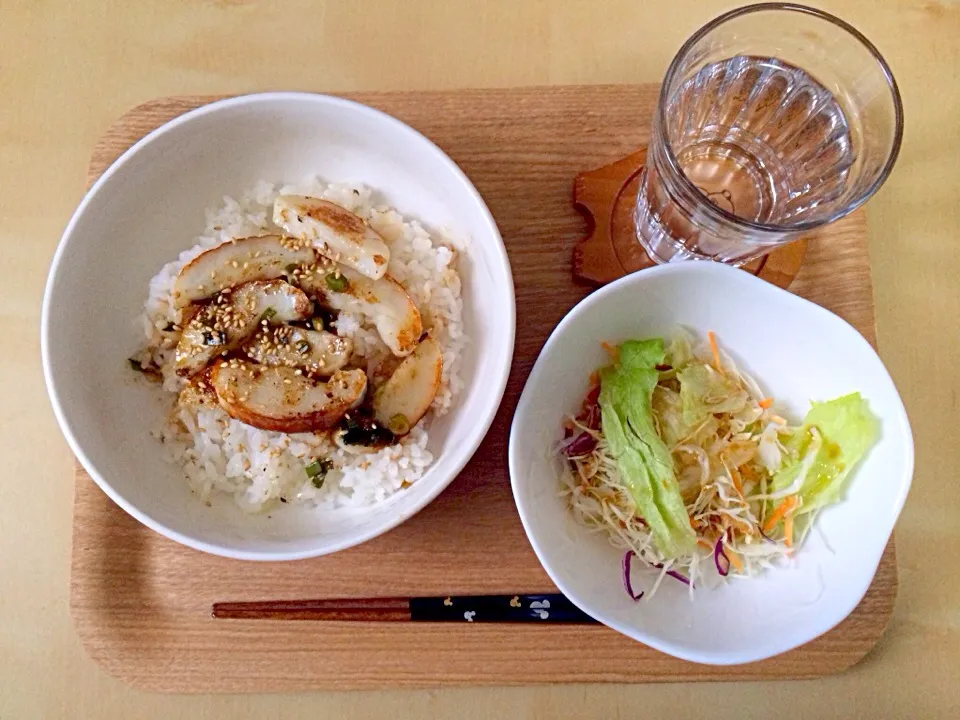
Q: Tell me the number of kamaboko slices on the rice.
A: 7